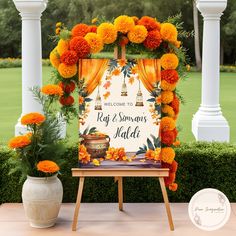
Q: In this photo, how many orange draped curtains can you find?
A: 2